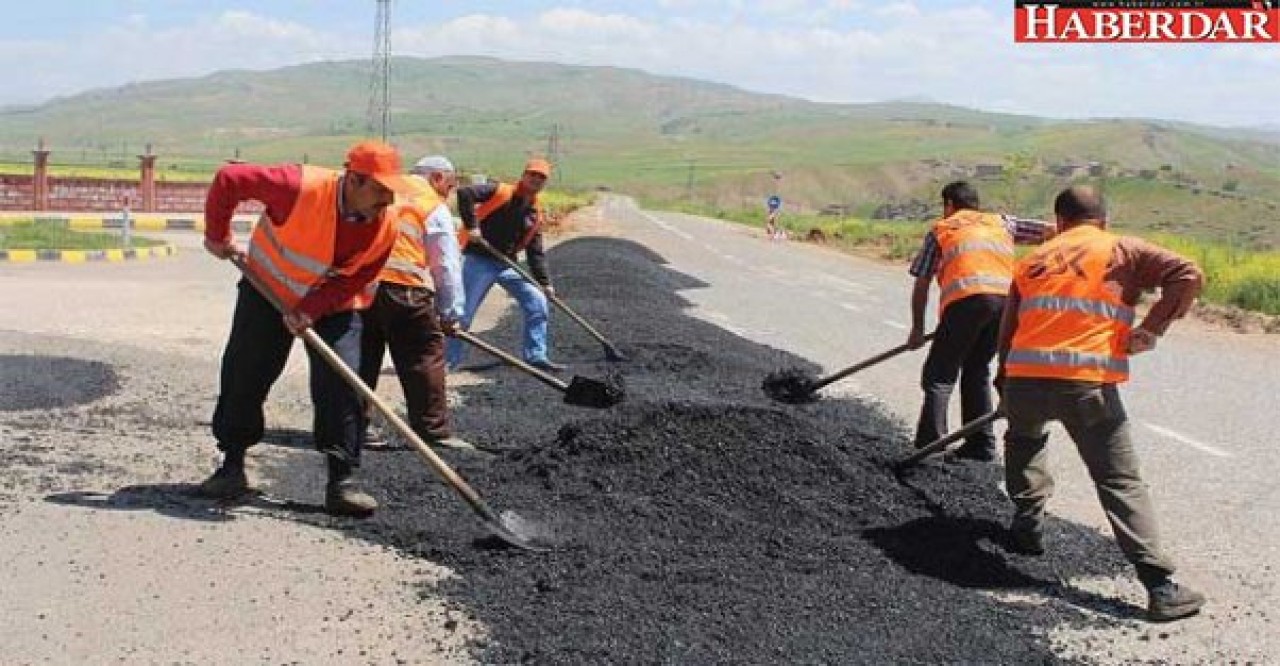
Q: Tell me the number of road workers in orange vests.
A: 5